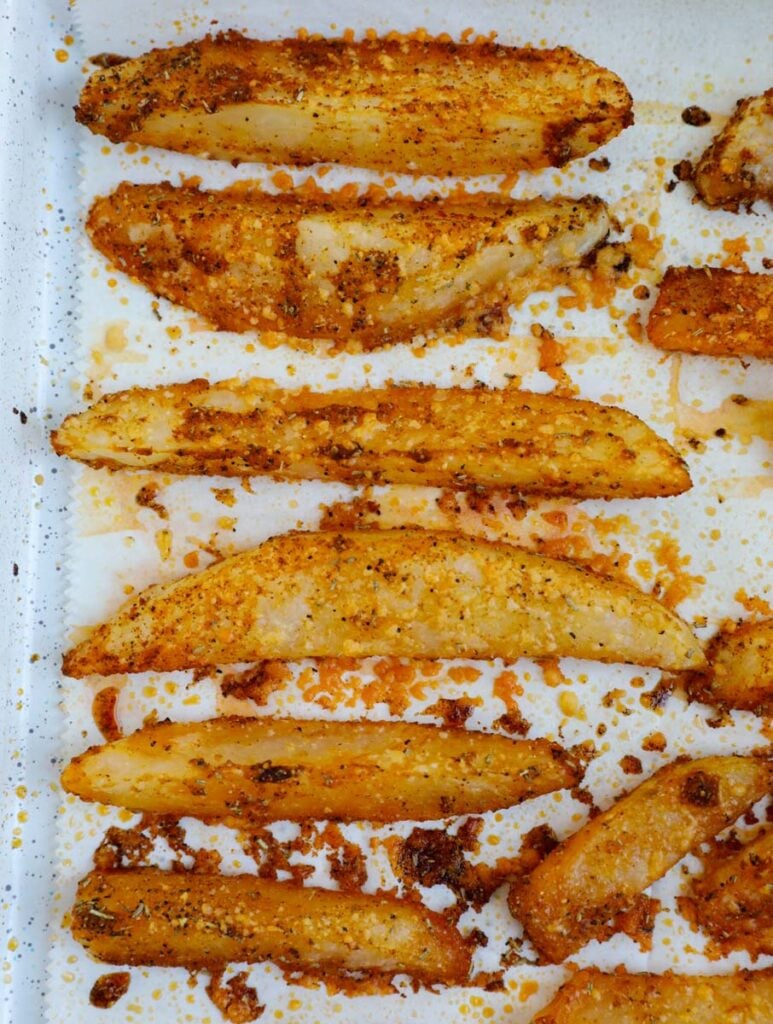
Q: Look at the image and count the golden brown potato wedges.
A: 12